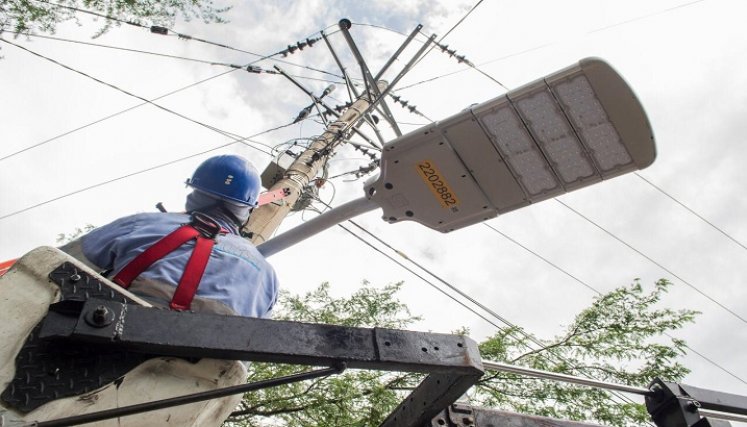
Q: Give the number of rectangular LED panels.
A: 3